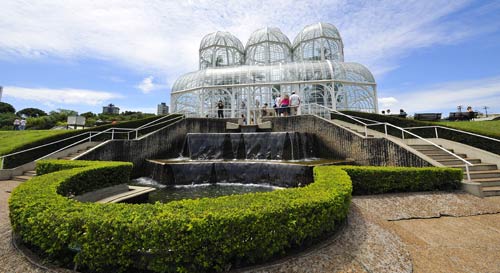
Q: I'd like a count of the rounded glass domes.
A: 3